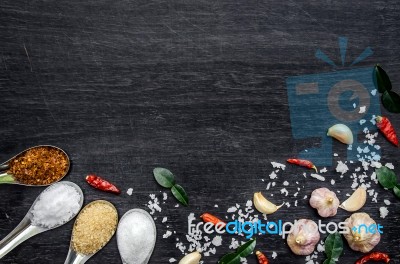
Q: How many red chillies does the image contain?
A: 6